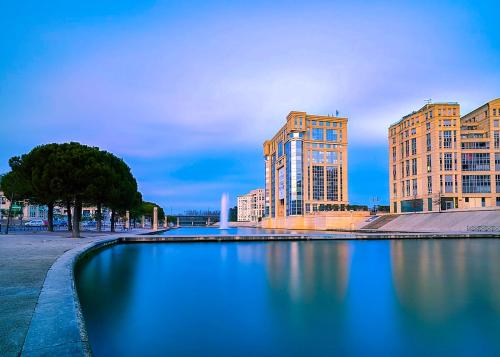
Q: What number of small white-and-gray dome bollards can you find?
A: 0